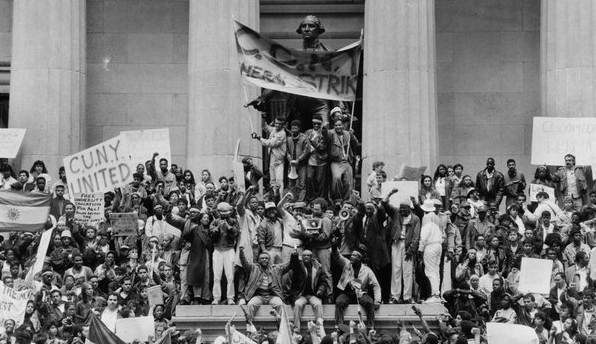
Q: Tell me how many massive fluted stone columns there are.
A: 4